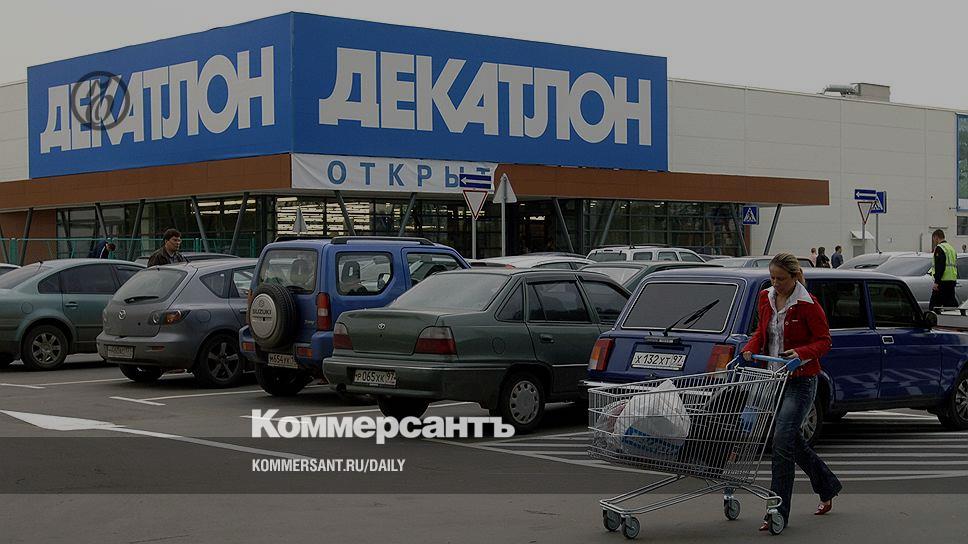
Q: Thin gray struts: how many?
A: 12